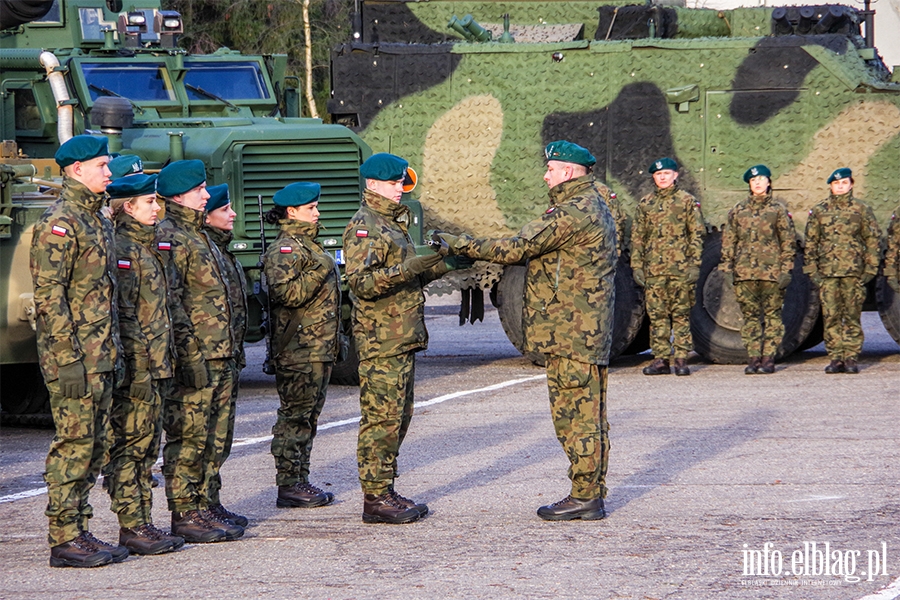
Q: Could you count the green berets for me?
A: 11